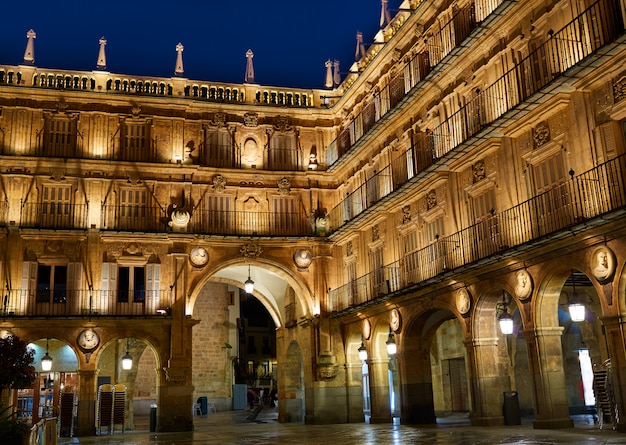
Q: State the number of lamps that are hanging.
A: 7